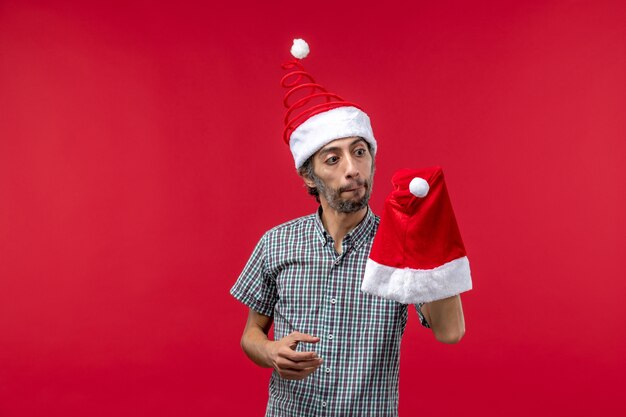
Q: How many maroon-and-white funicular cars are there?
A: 0